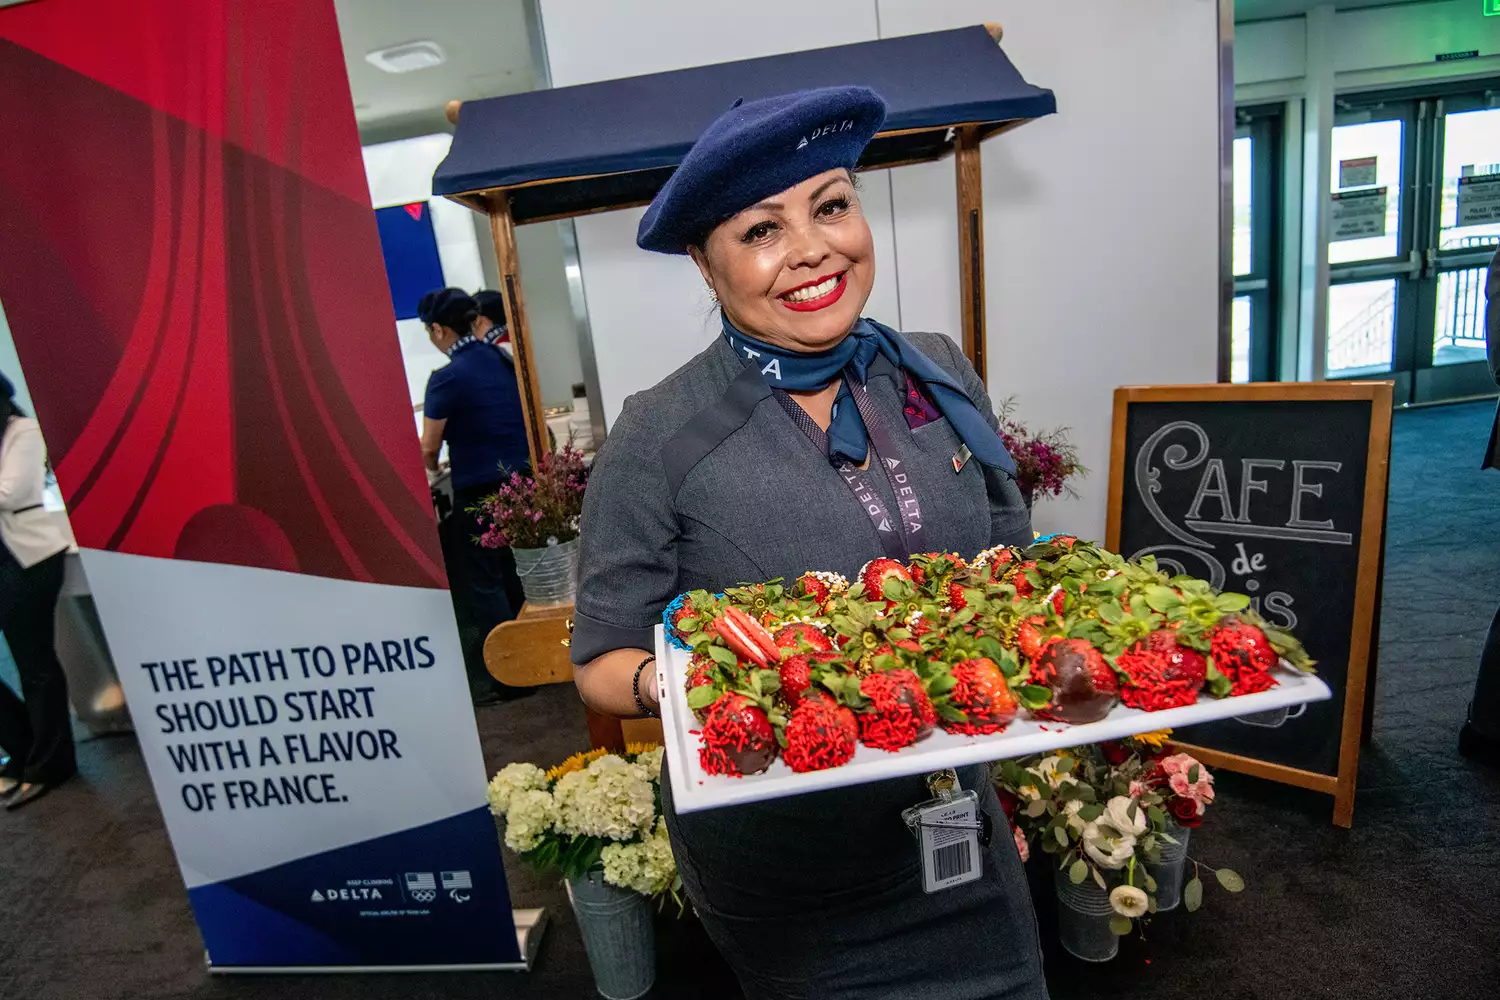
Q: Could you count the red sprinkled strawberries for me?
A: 7